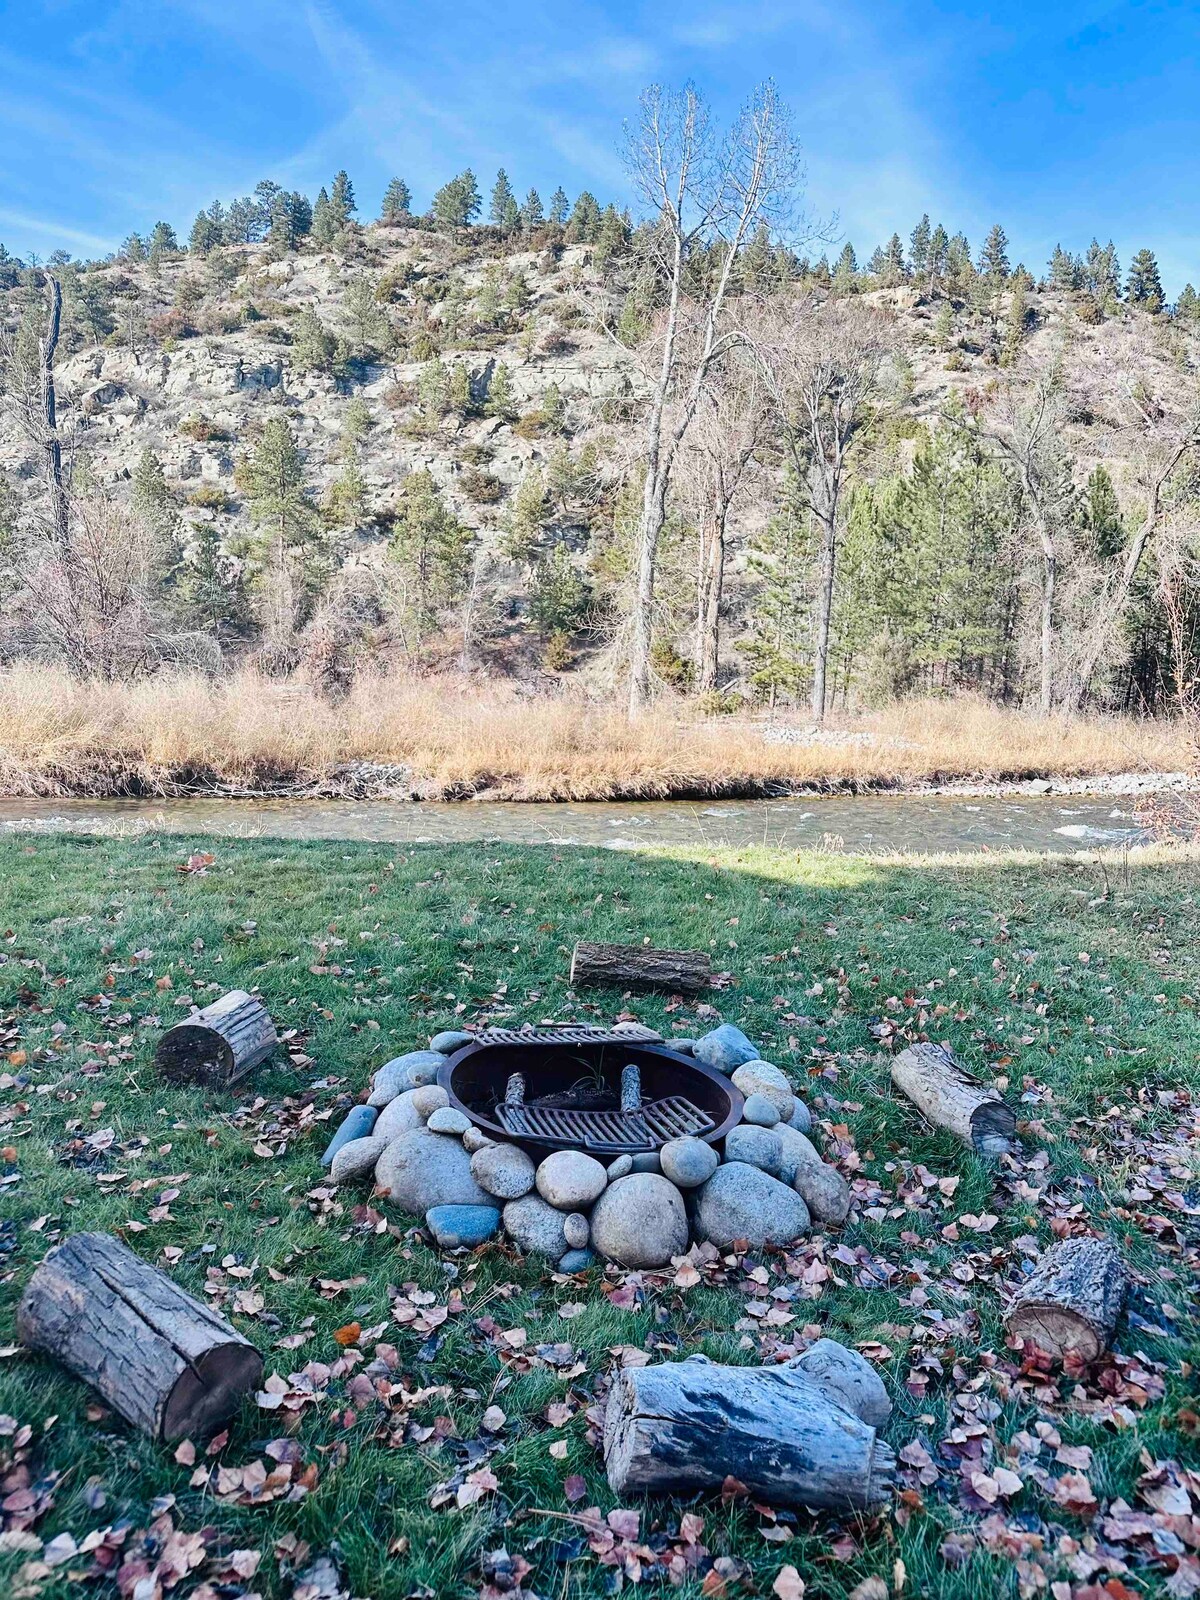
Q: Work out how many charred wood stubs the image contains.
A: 2